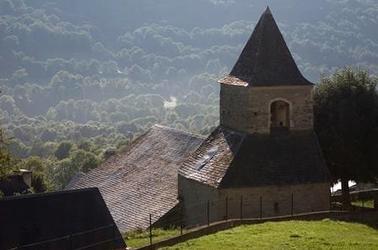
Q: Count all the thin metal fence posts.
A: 7